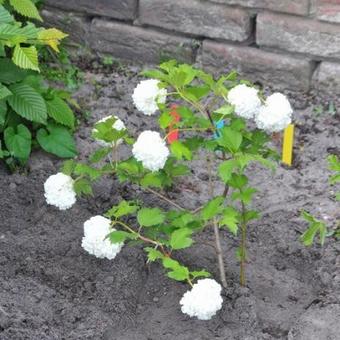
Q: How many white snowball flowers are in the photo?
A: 8